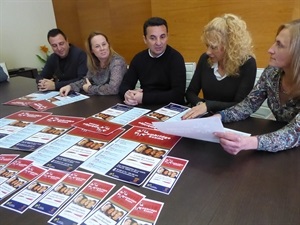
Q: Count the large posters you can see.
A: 8